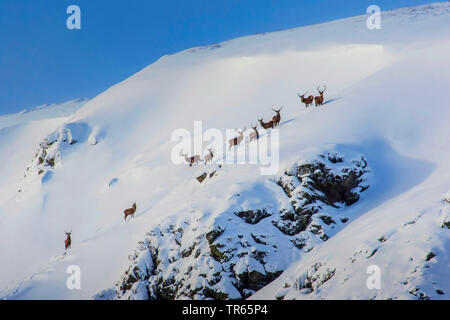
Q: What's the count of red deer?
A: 10